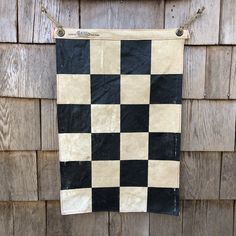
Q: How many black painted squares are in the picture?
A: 12